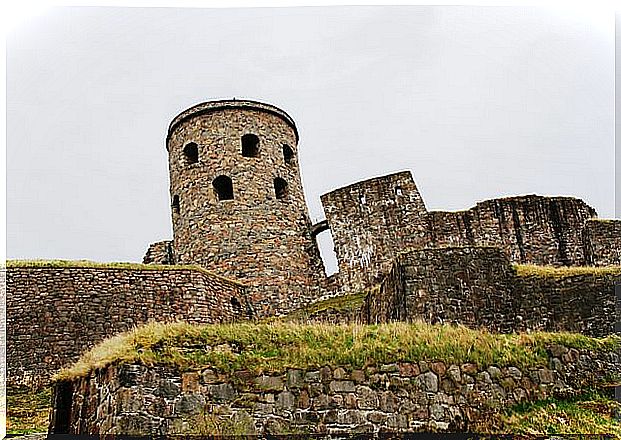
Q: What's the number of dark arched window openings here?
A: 6